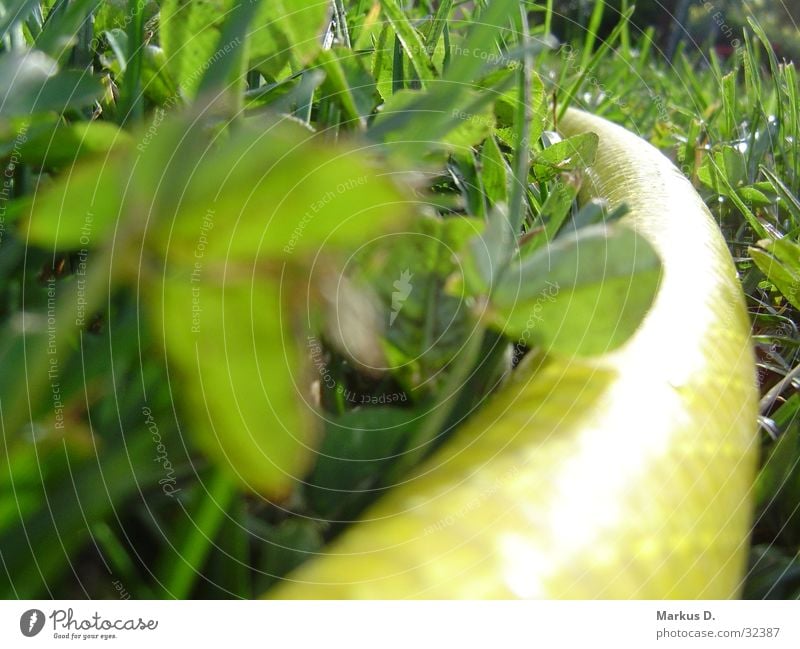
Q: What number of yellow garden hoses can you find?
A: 1